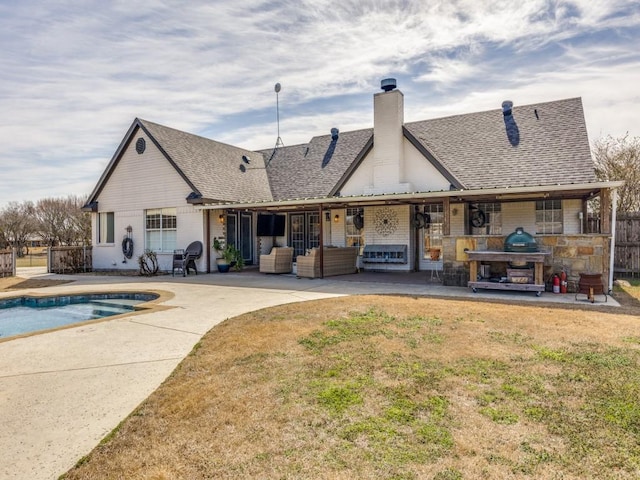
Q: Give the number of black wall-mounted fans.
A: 3